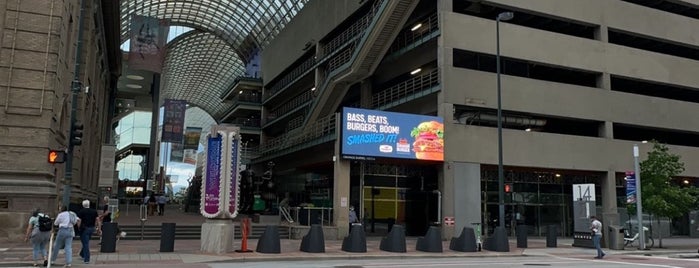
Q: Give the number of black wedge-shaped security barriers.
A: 7